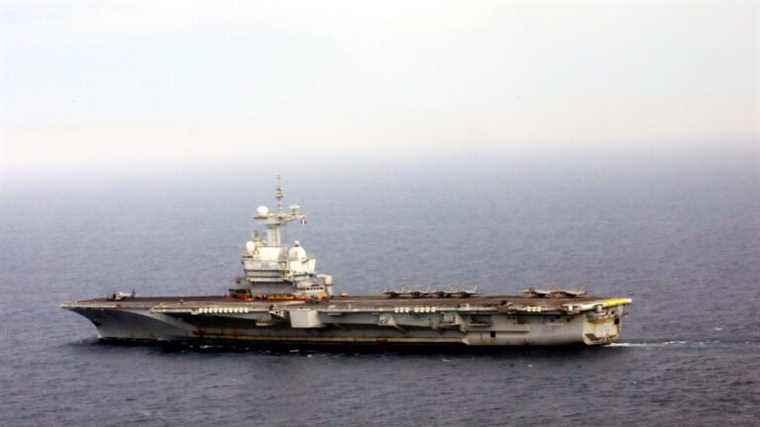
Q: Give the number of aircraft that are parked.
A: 7